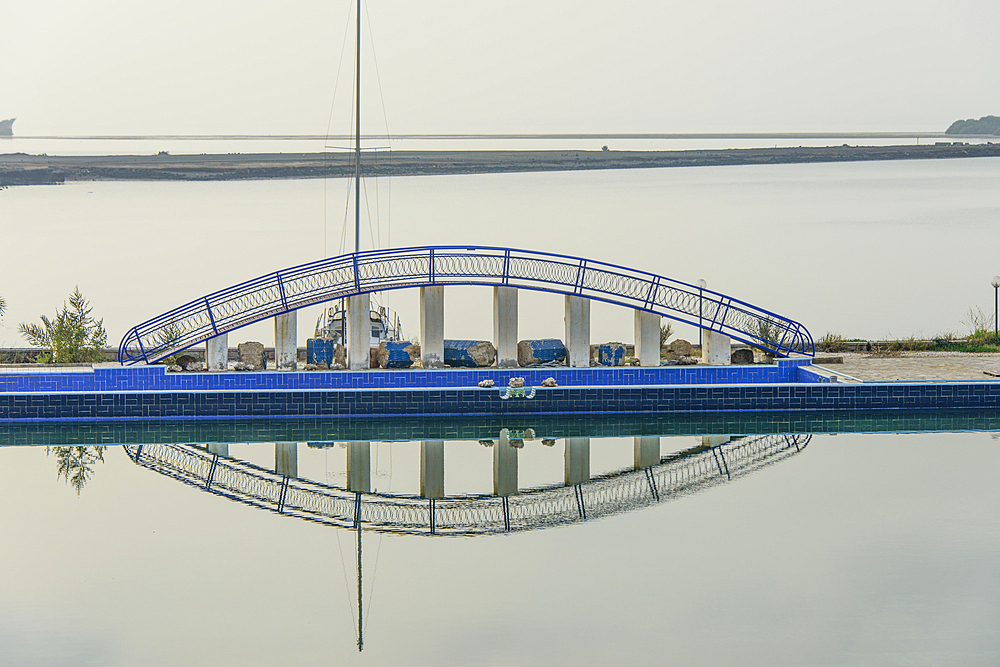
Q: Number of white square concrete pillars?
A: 8